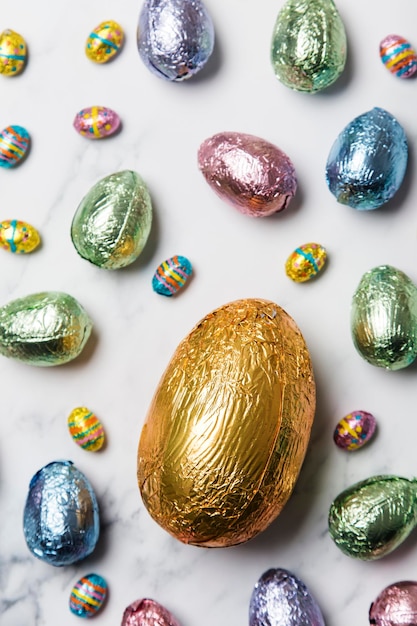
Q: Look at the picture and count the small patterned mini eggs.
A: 11